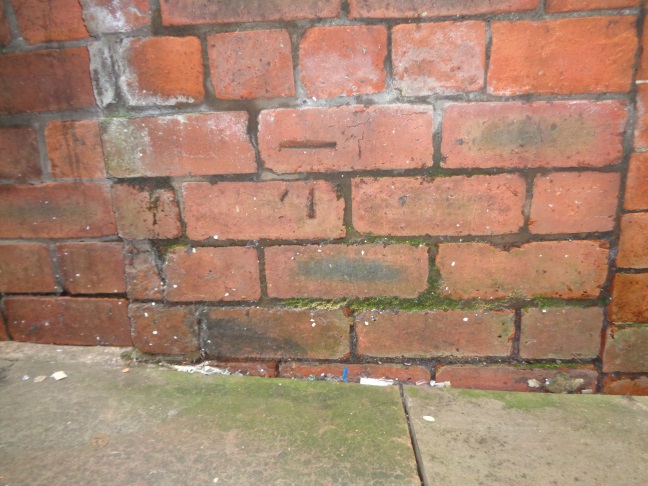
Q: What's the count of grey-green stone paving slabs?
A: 2